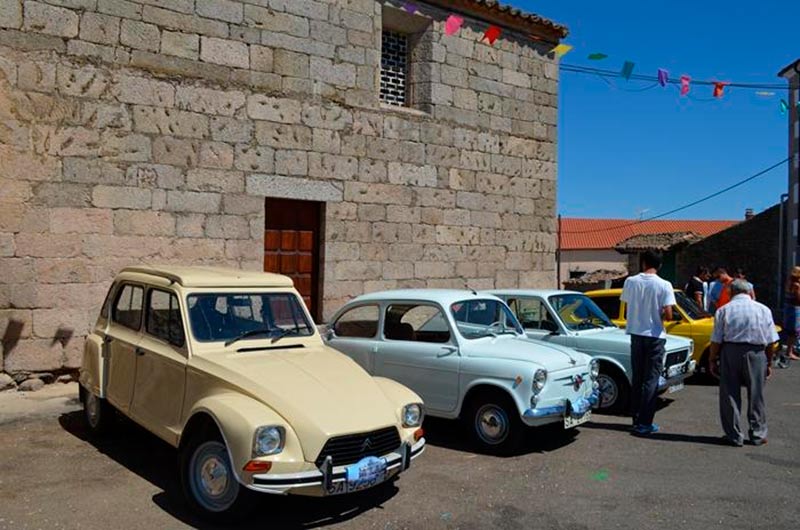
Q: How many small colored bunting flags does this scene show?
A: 11